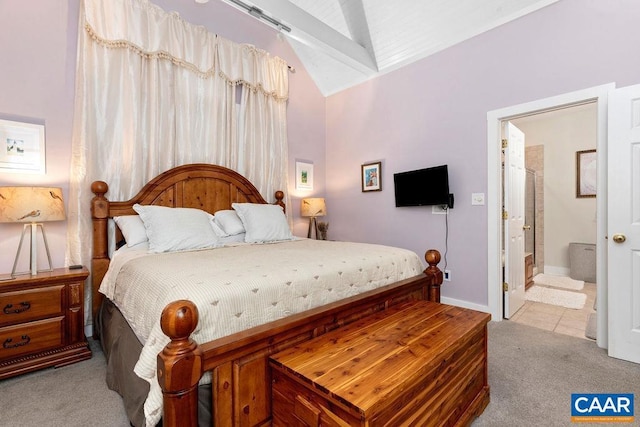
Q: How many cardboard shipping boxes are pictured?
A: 0